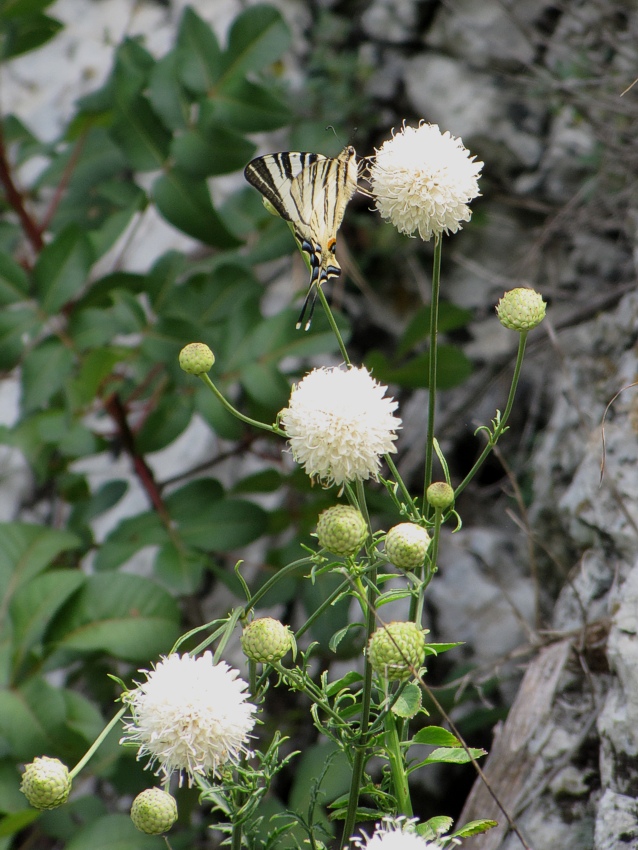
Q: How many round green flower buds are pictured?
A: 9